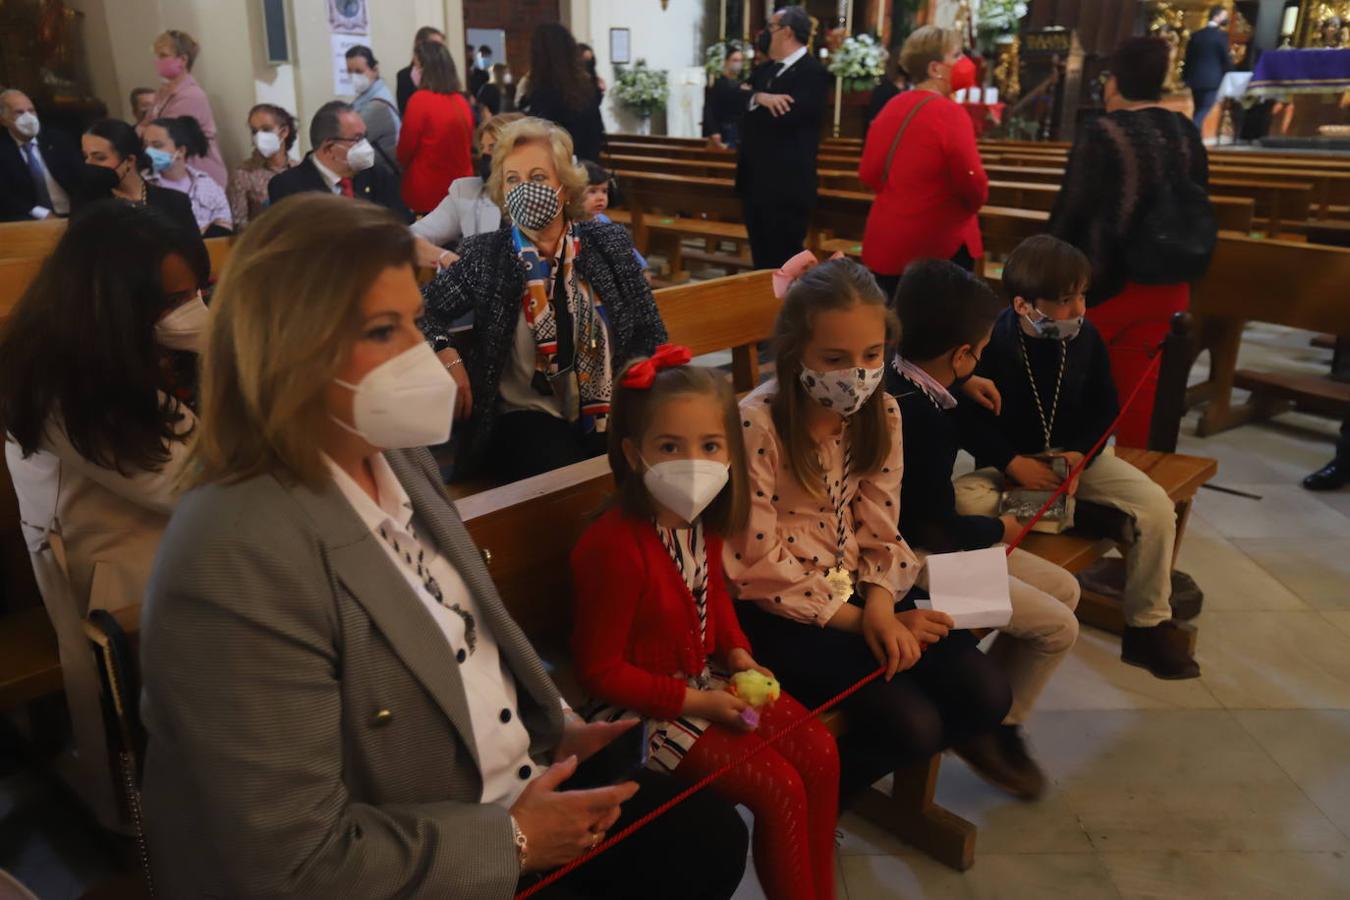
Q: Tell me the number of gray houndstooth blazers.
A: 1